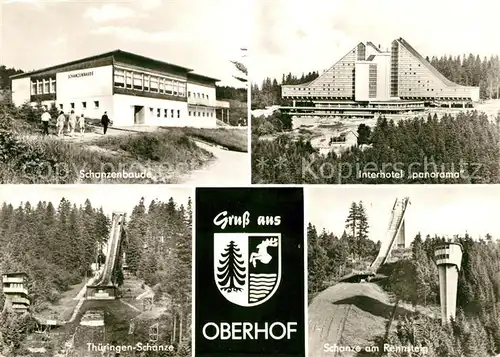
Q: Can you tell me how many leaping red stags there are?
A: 0